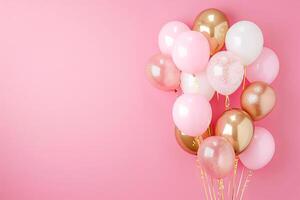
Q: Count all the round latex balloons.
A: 14